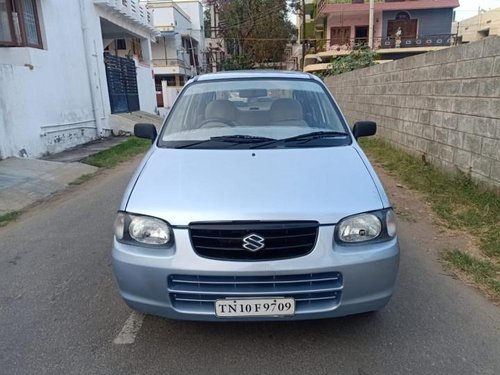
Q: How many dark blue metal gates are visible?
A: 1